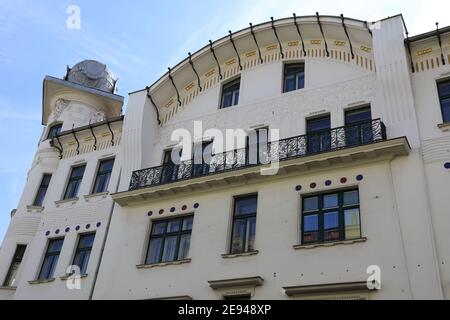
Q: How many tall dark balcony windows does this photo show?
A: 5